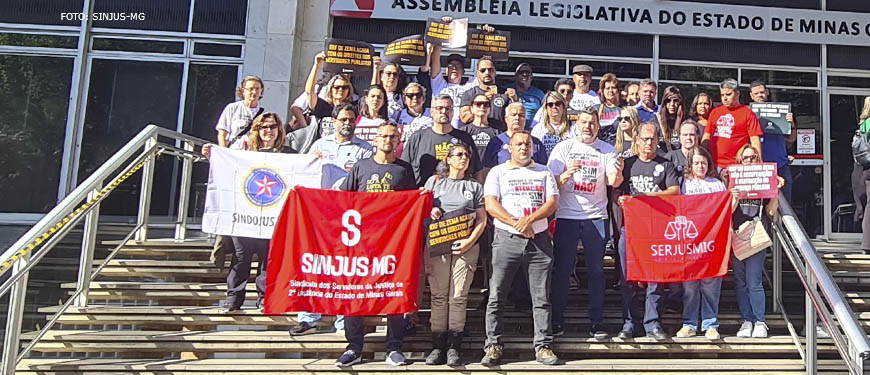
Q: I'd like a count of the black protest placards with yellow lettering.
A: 5